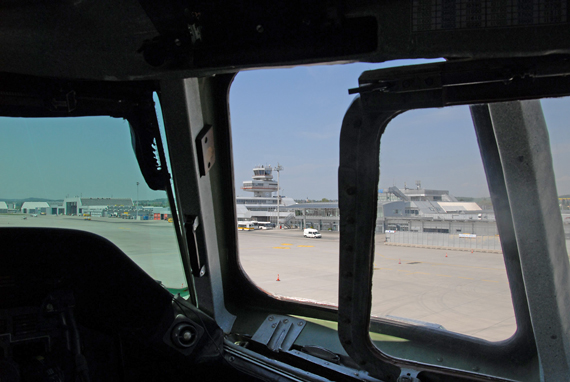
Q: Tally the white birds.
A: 0